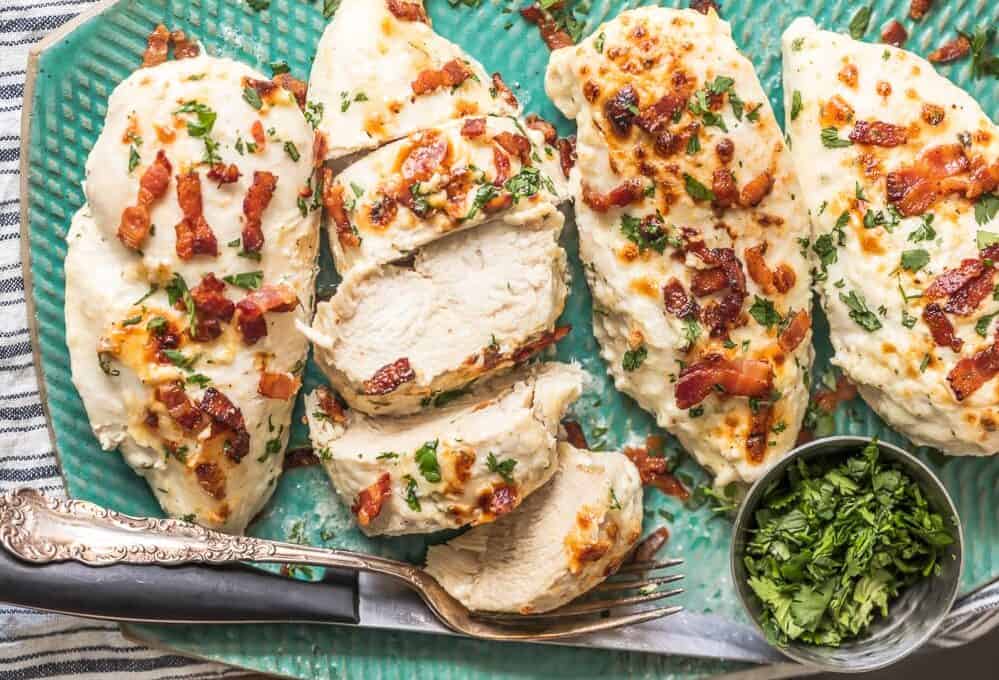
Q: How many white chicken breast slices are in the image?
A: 5